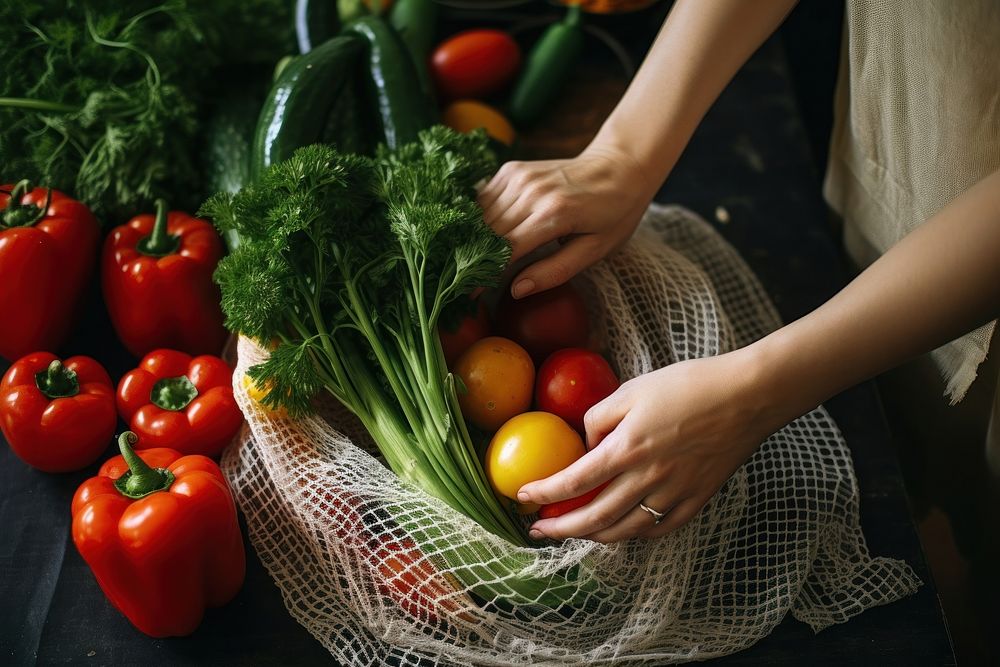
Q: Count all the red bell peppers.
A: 5